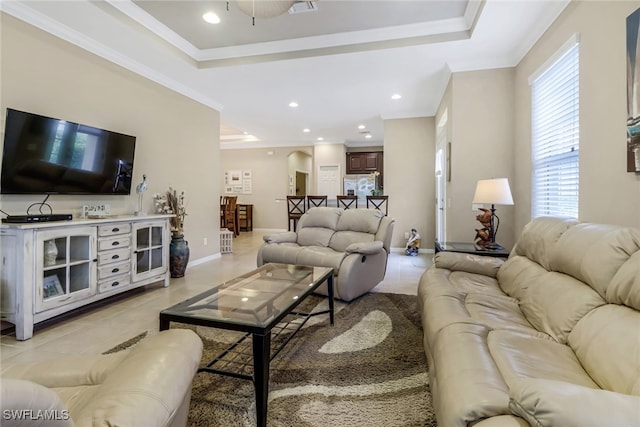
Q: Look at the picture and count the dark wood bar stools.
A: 4